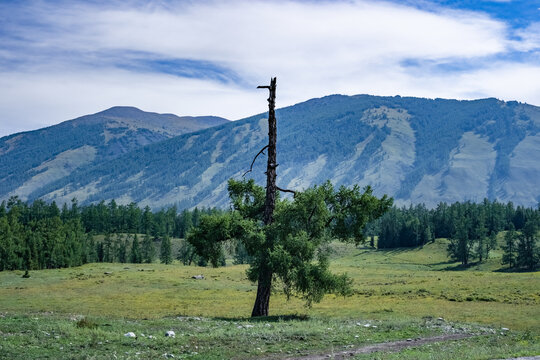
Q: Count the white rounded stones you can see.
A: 2